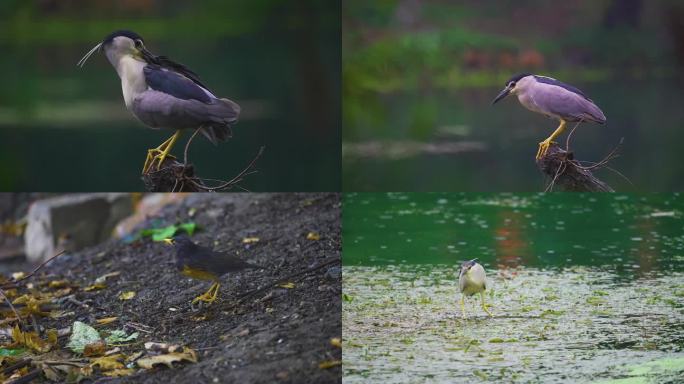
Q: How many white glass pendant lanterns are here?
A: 0